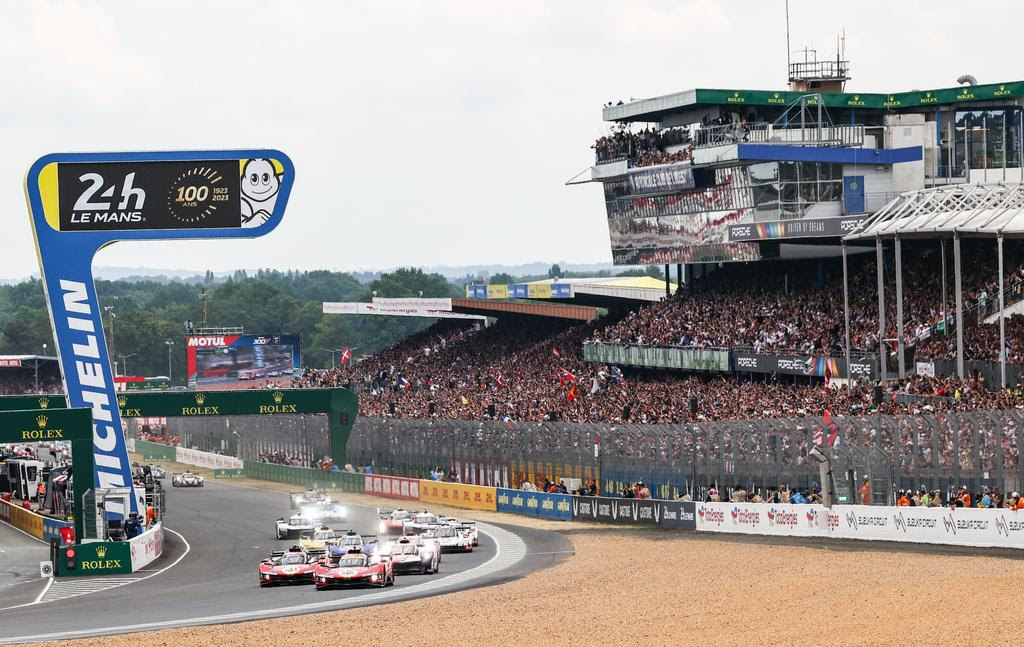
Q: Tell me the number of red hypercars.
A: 2